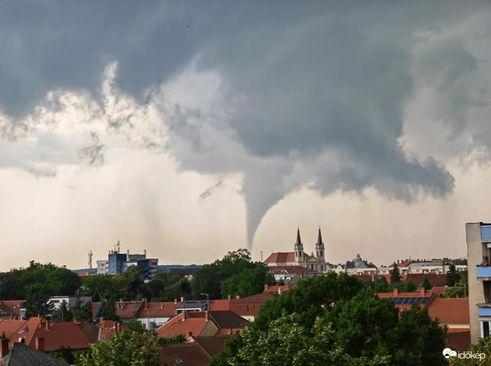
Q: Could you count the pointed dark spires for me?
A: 2